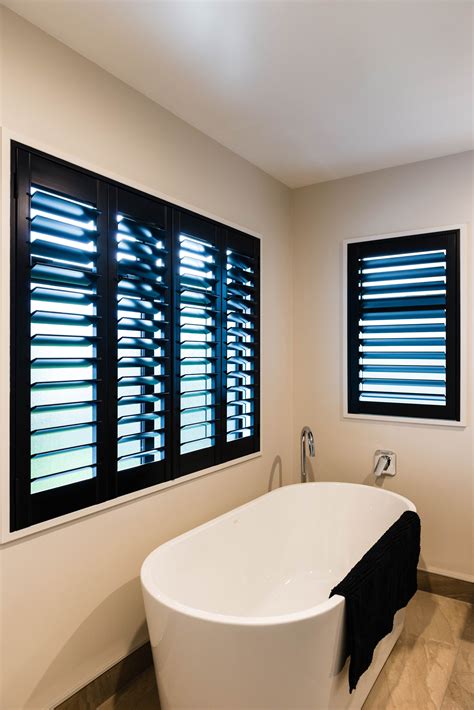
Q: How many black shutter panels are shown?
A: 5